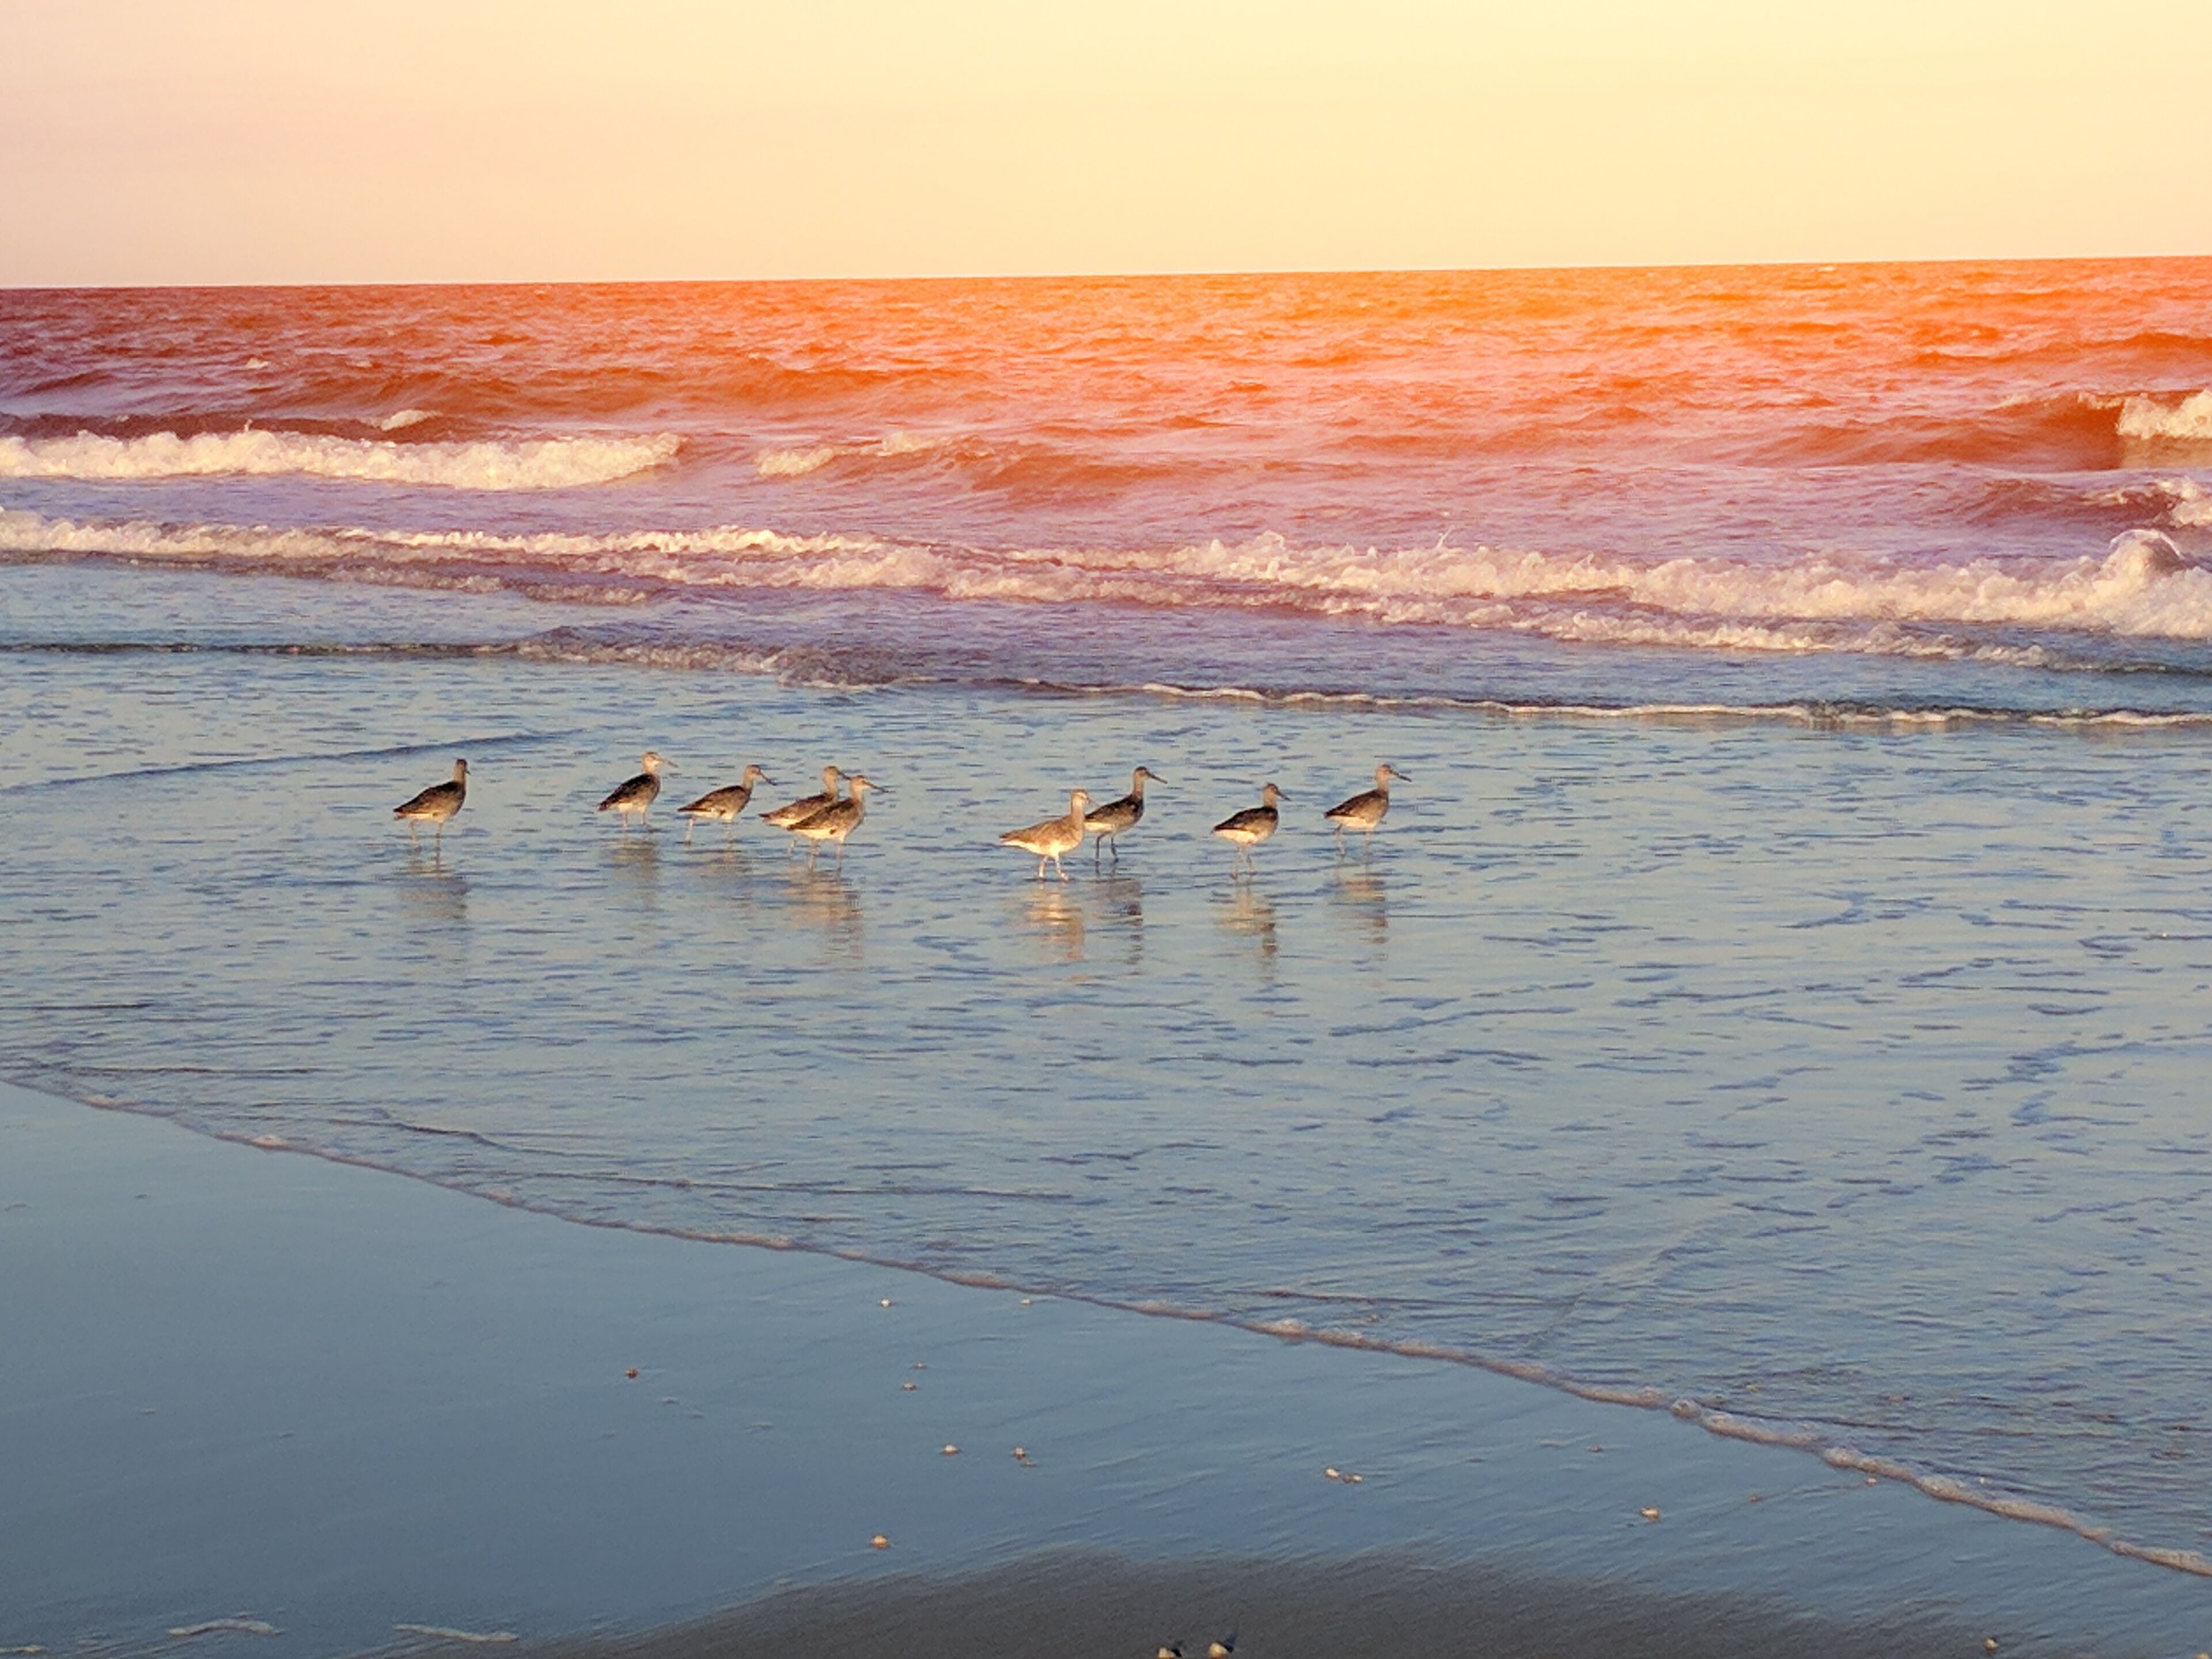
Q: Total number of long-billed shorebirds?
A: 9